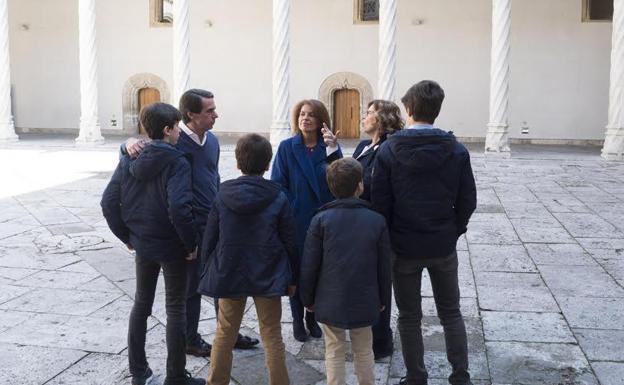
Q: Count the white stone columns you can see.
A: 7